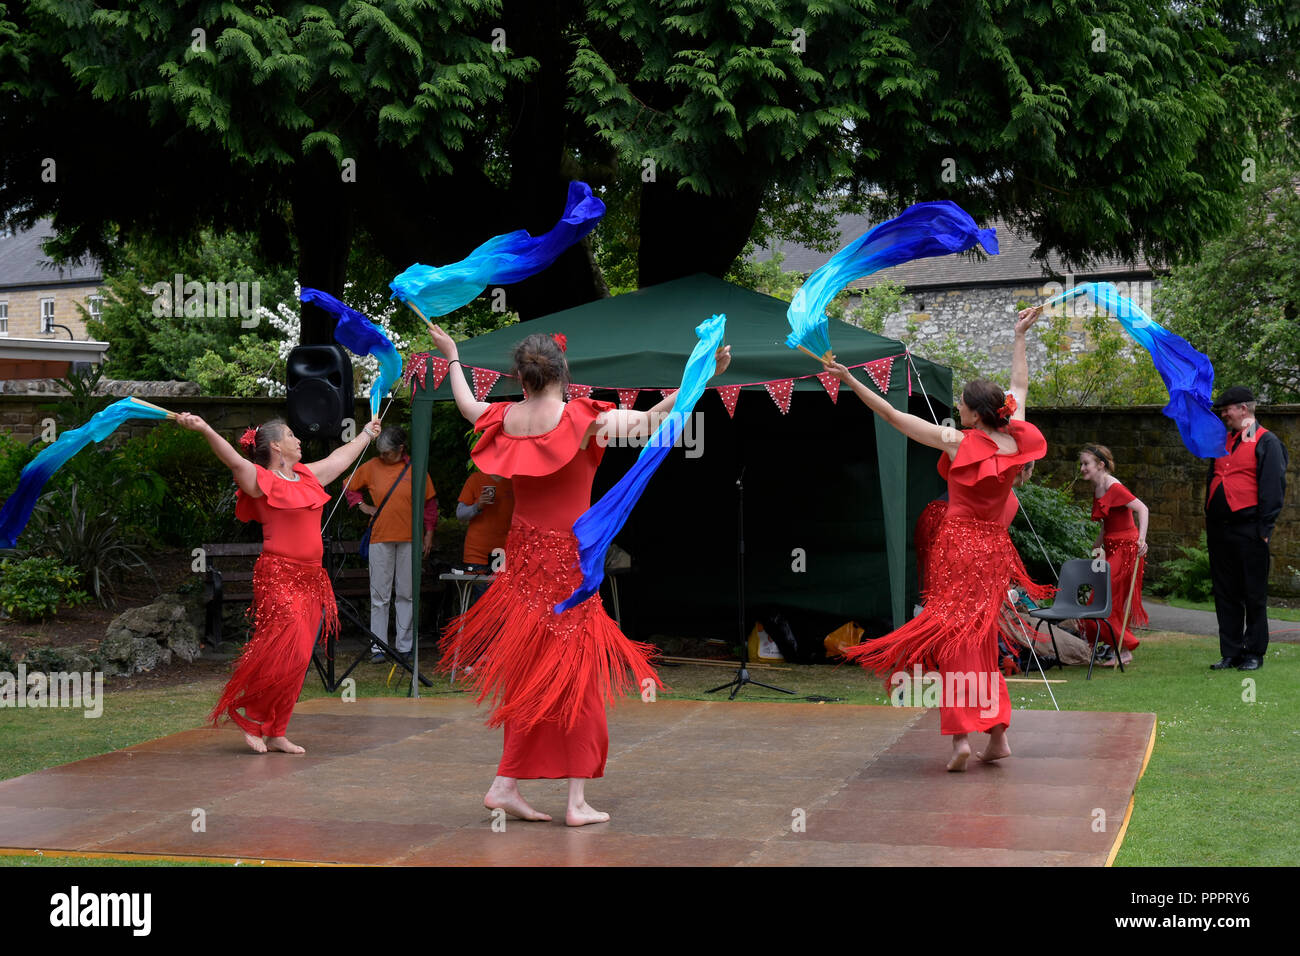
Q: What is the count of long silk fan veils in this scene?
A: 6